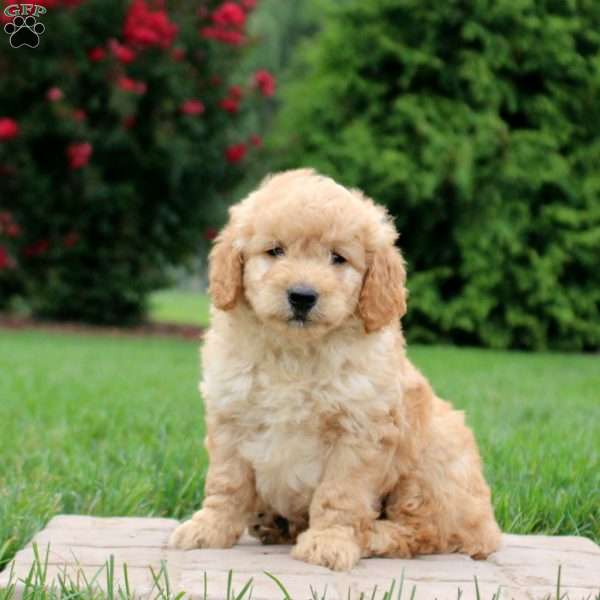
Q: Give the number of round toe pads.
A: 4